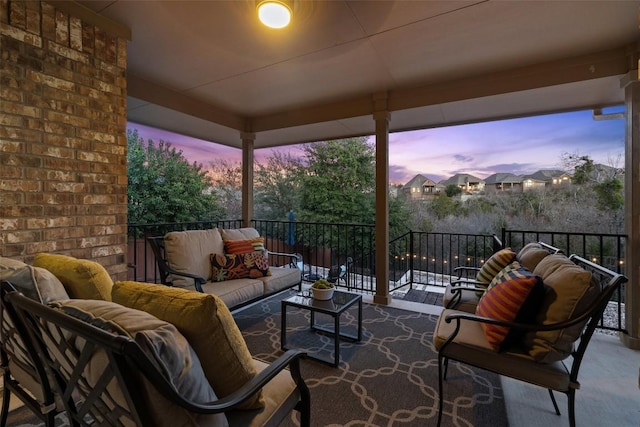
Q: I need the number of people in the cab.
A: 0